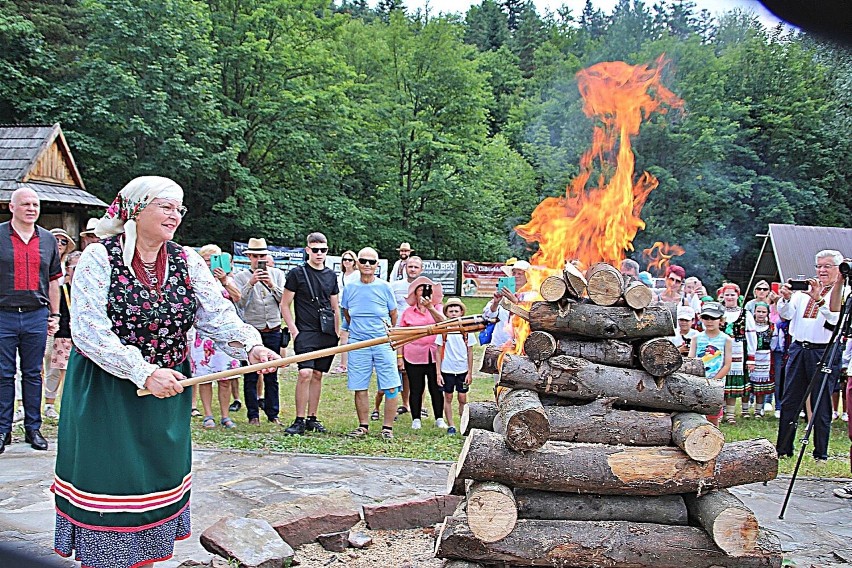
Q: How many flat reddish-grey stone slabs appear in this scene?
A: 3